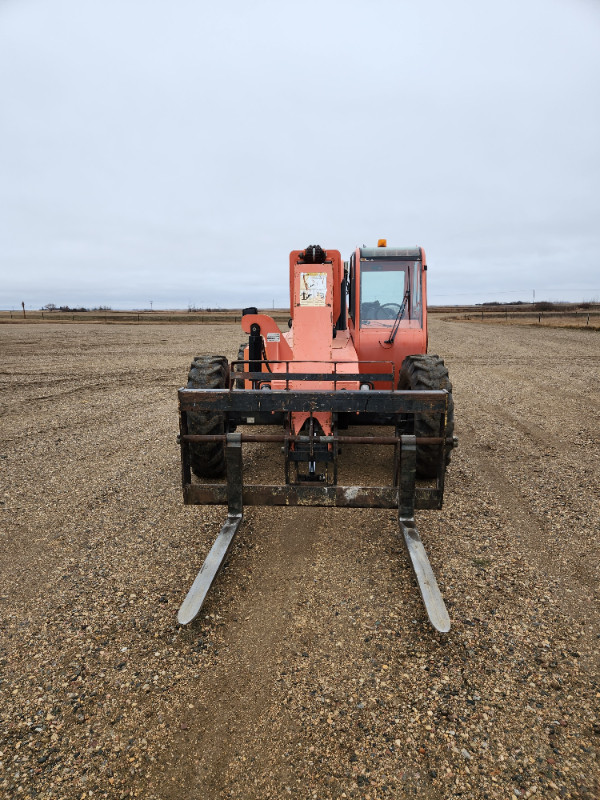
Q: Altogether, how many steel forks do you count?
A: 2